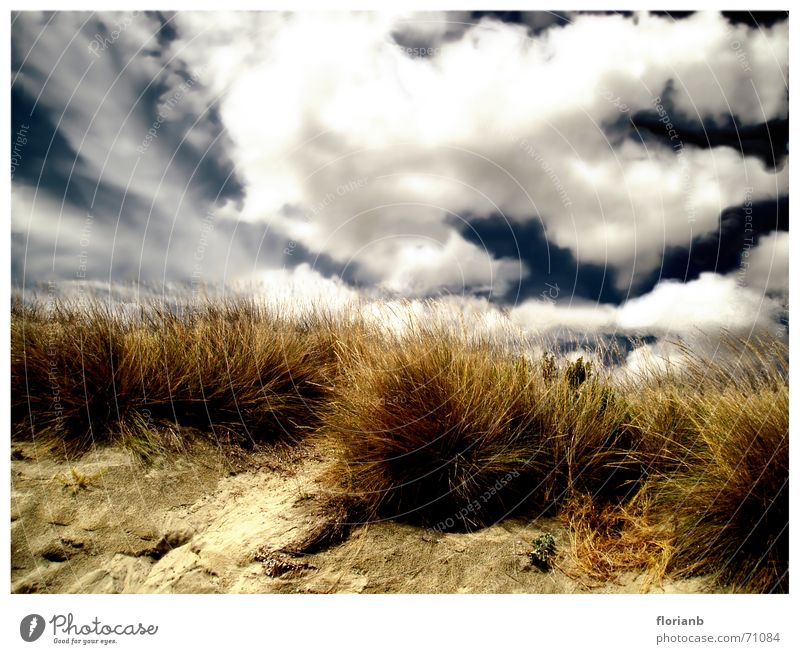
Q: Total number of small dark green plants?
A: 1